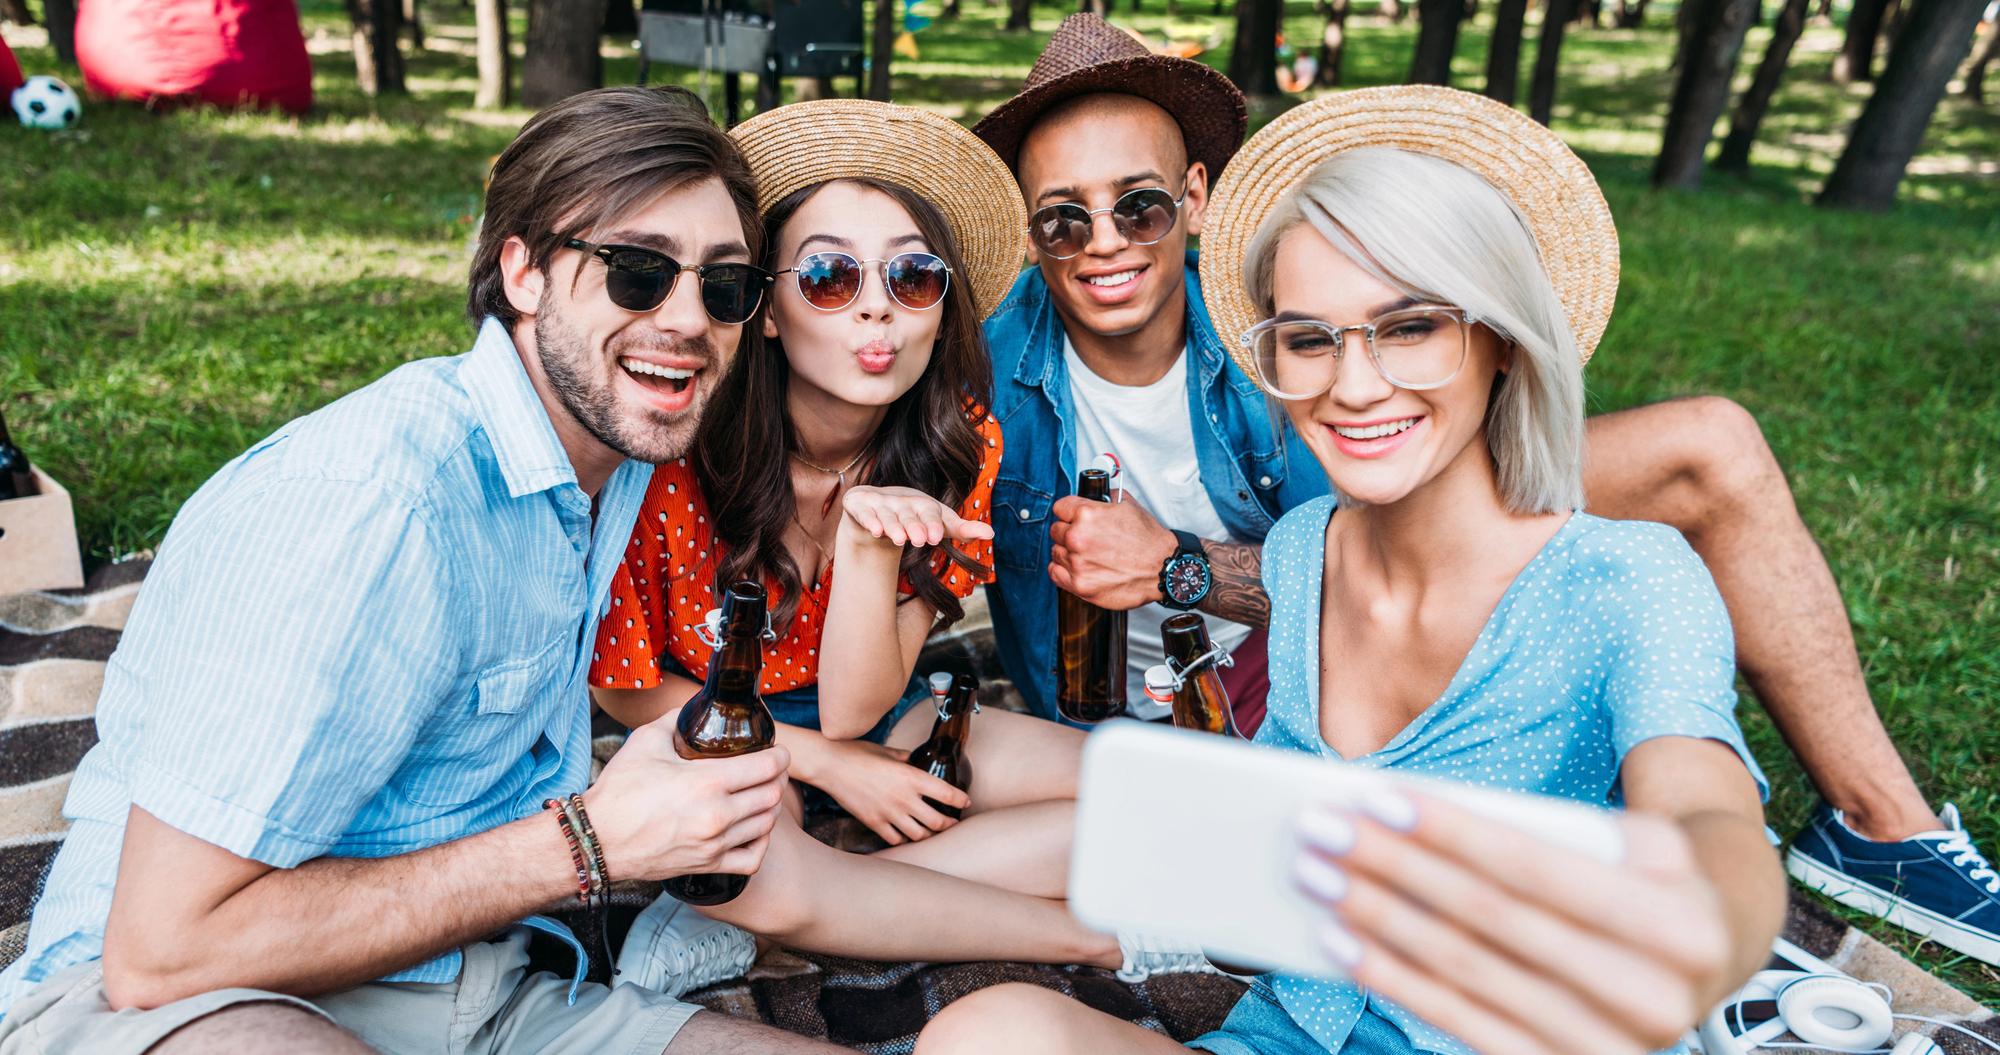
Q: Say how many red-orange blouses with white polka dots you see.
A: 1